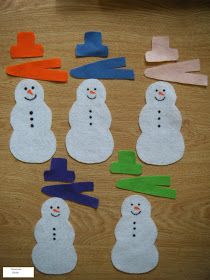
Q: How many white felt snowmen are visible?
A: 5